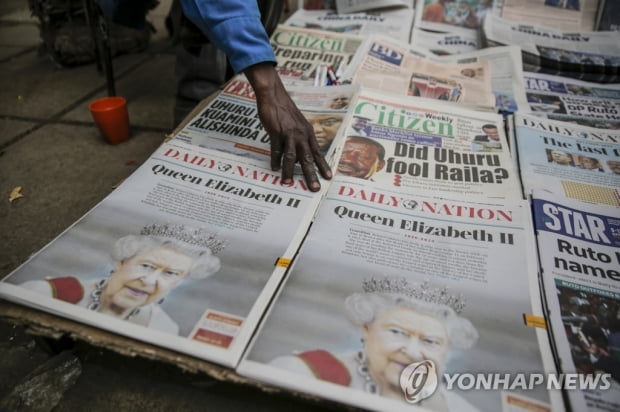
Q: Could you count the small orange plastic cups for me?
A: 1